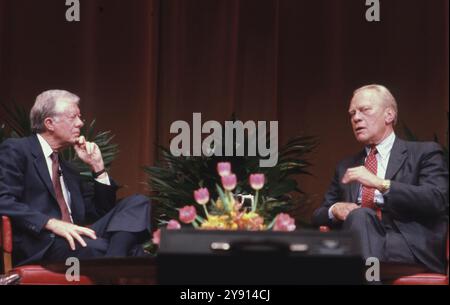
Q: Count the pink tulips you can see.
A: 8